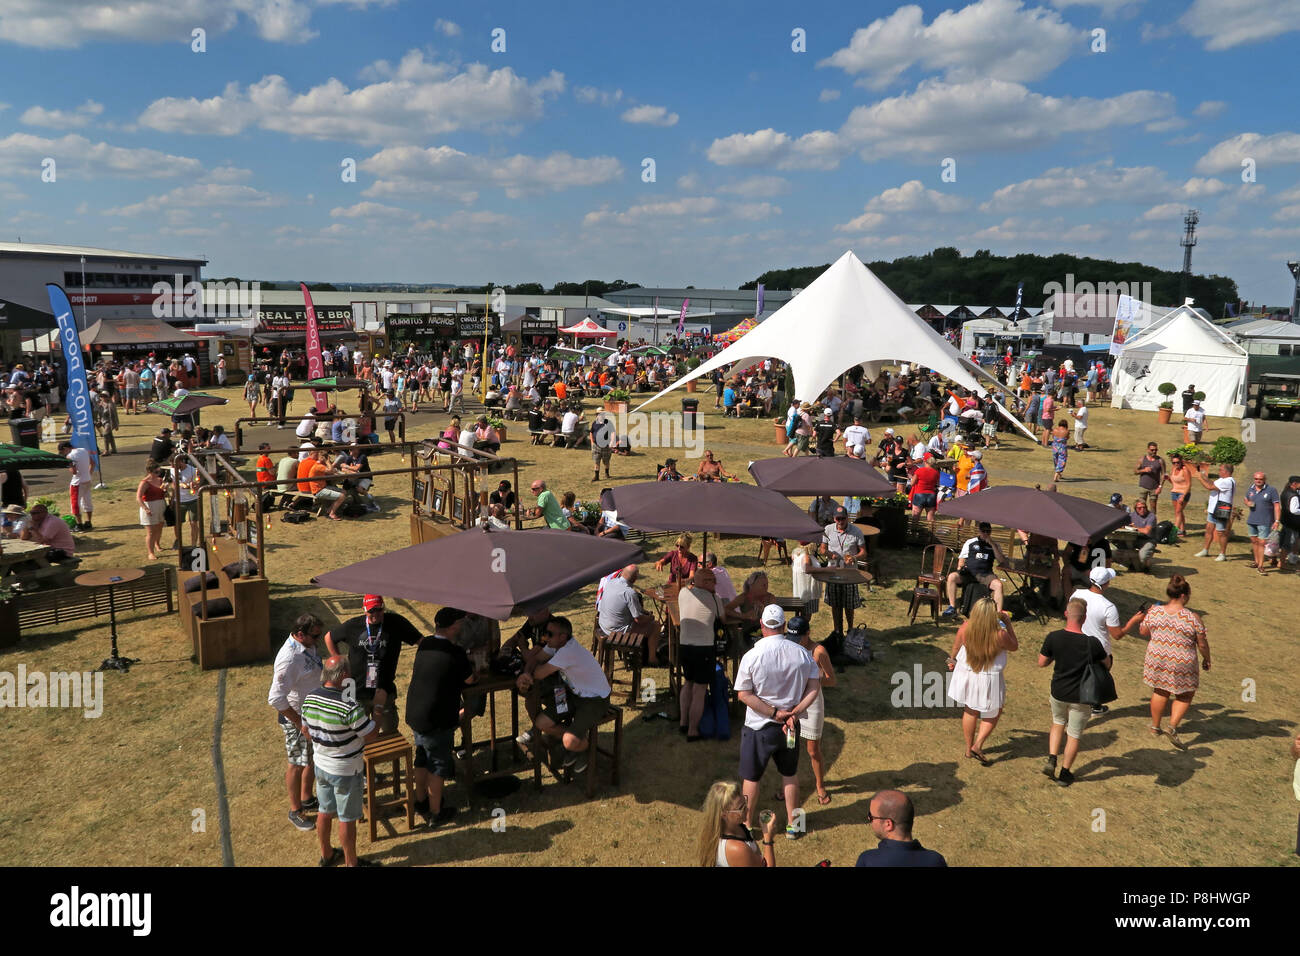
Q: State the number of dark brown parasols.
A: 4